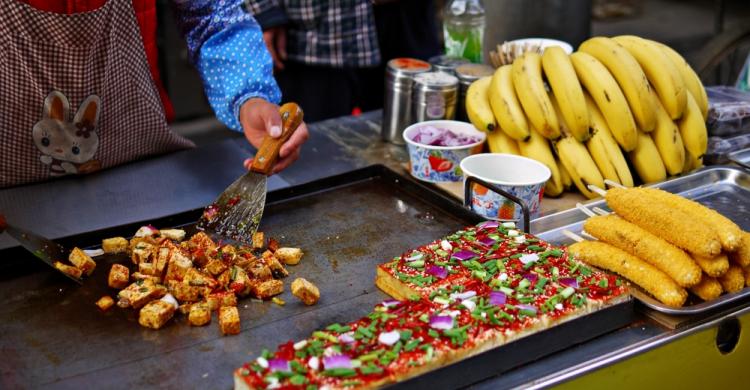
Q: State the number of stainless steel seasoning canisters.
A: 4